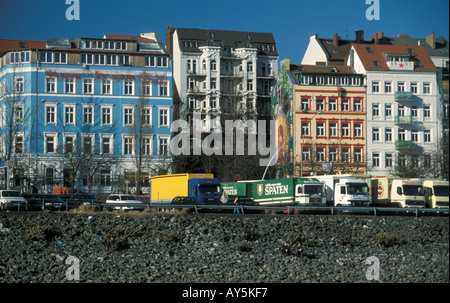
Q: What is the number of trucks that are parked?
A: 5